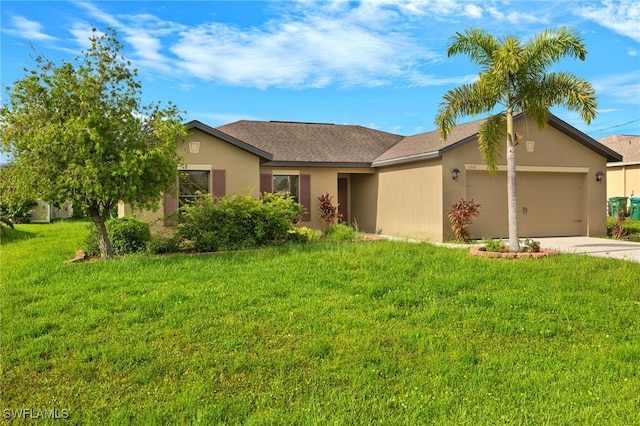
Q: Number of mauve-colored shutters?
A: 4